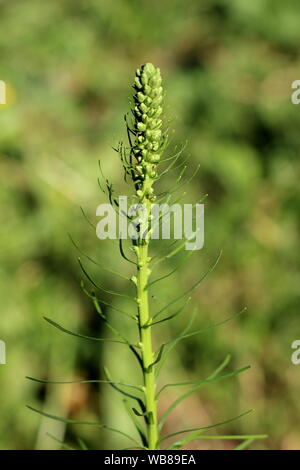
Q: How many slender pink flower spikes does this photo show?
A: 0